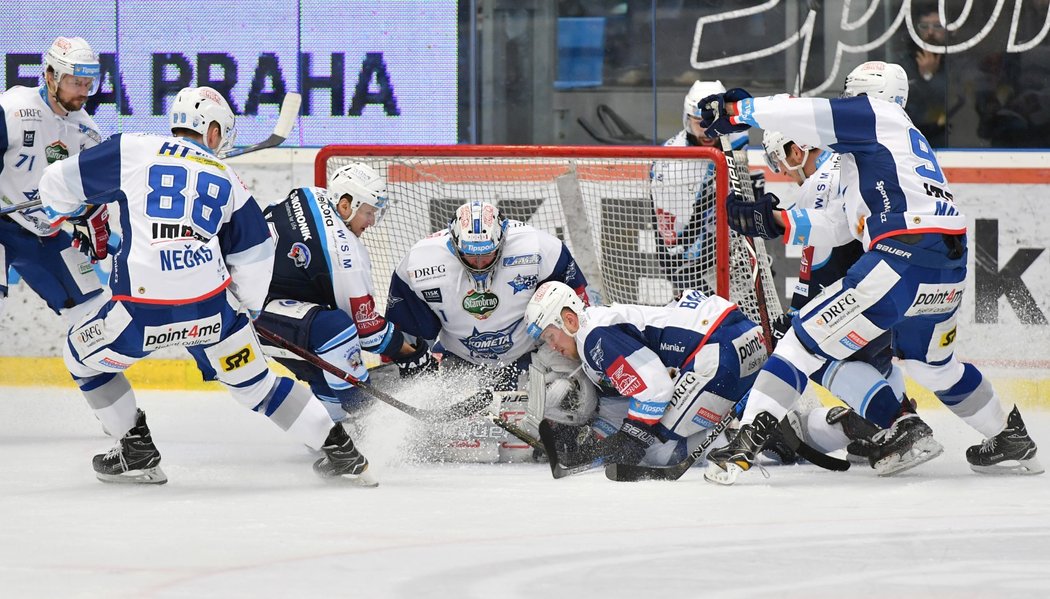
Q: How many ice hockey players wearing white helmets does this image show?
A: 8